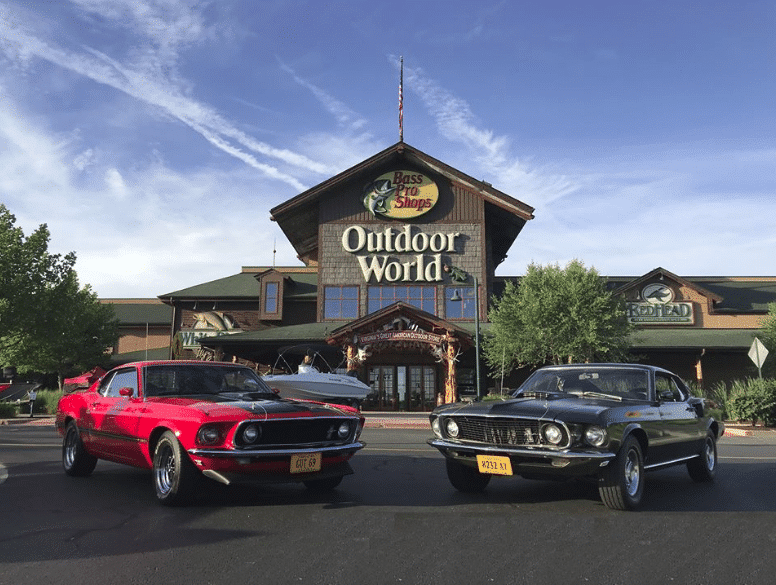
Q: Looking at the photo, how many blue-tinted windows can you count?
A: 4